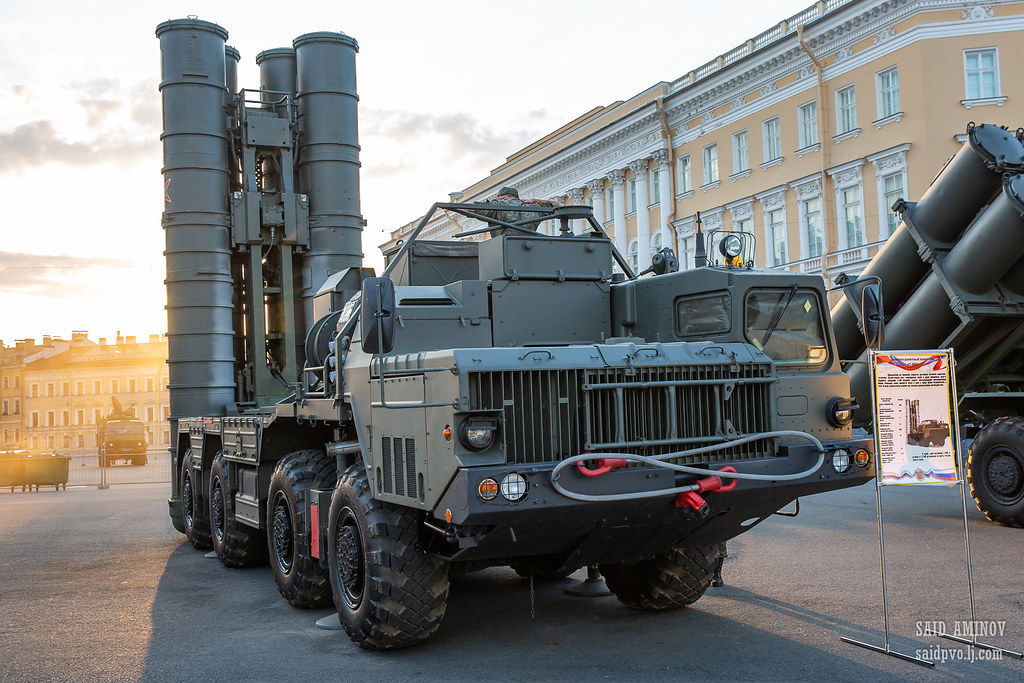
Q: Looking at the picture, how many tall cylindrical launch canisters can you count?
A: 4